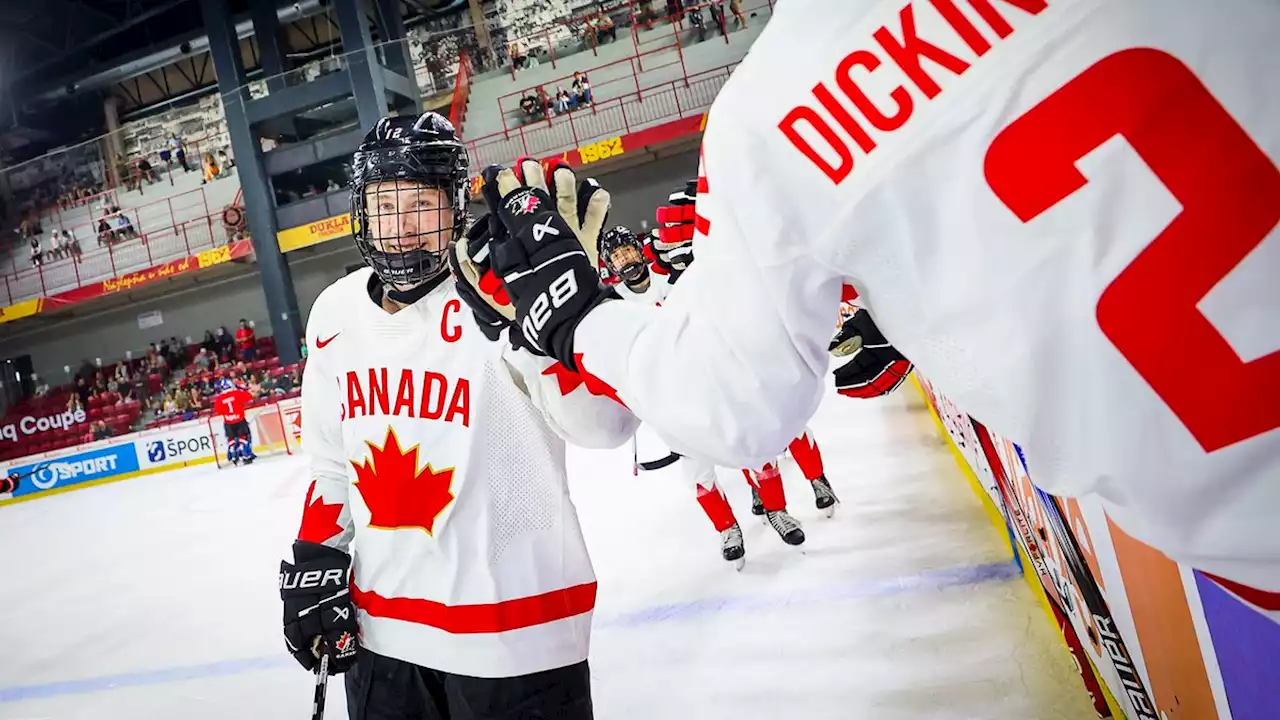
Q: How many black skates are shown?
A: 4